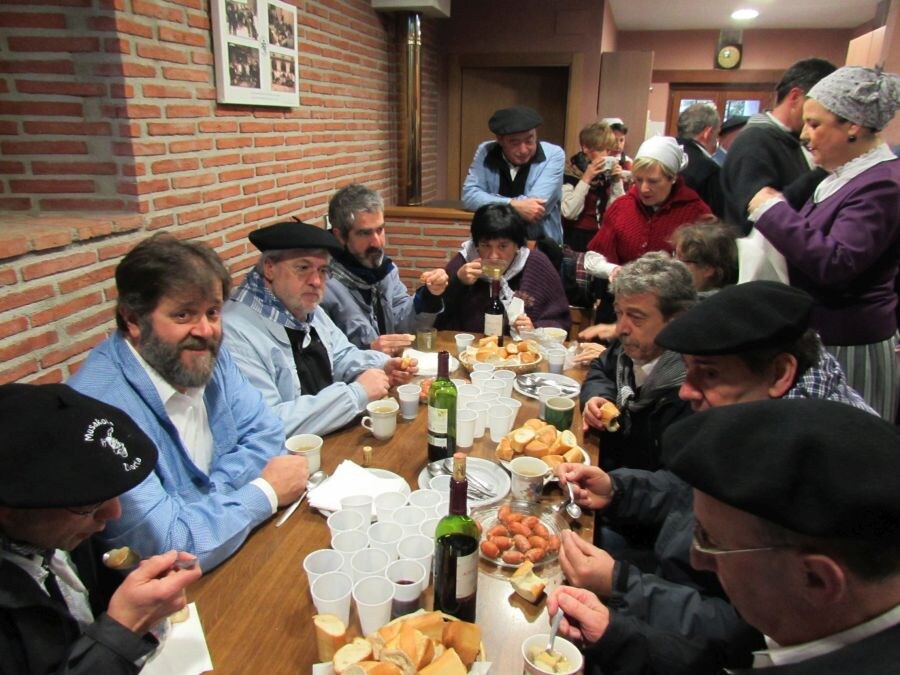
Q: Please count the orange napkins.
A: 0